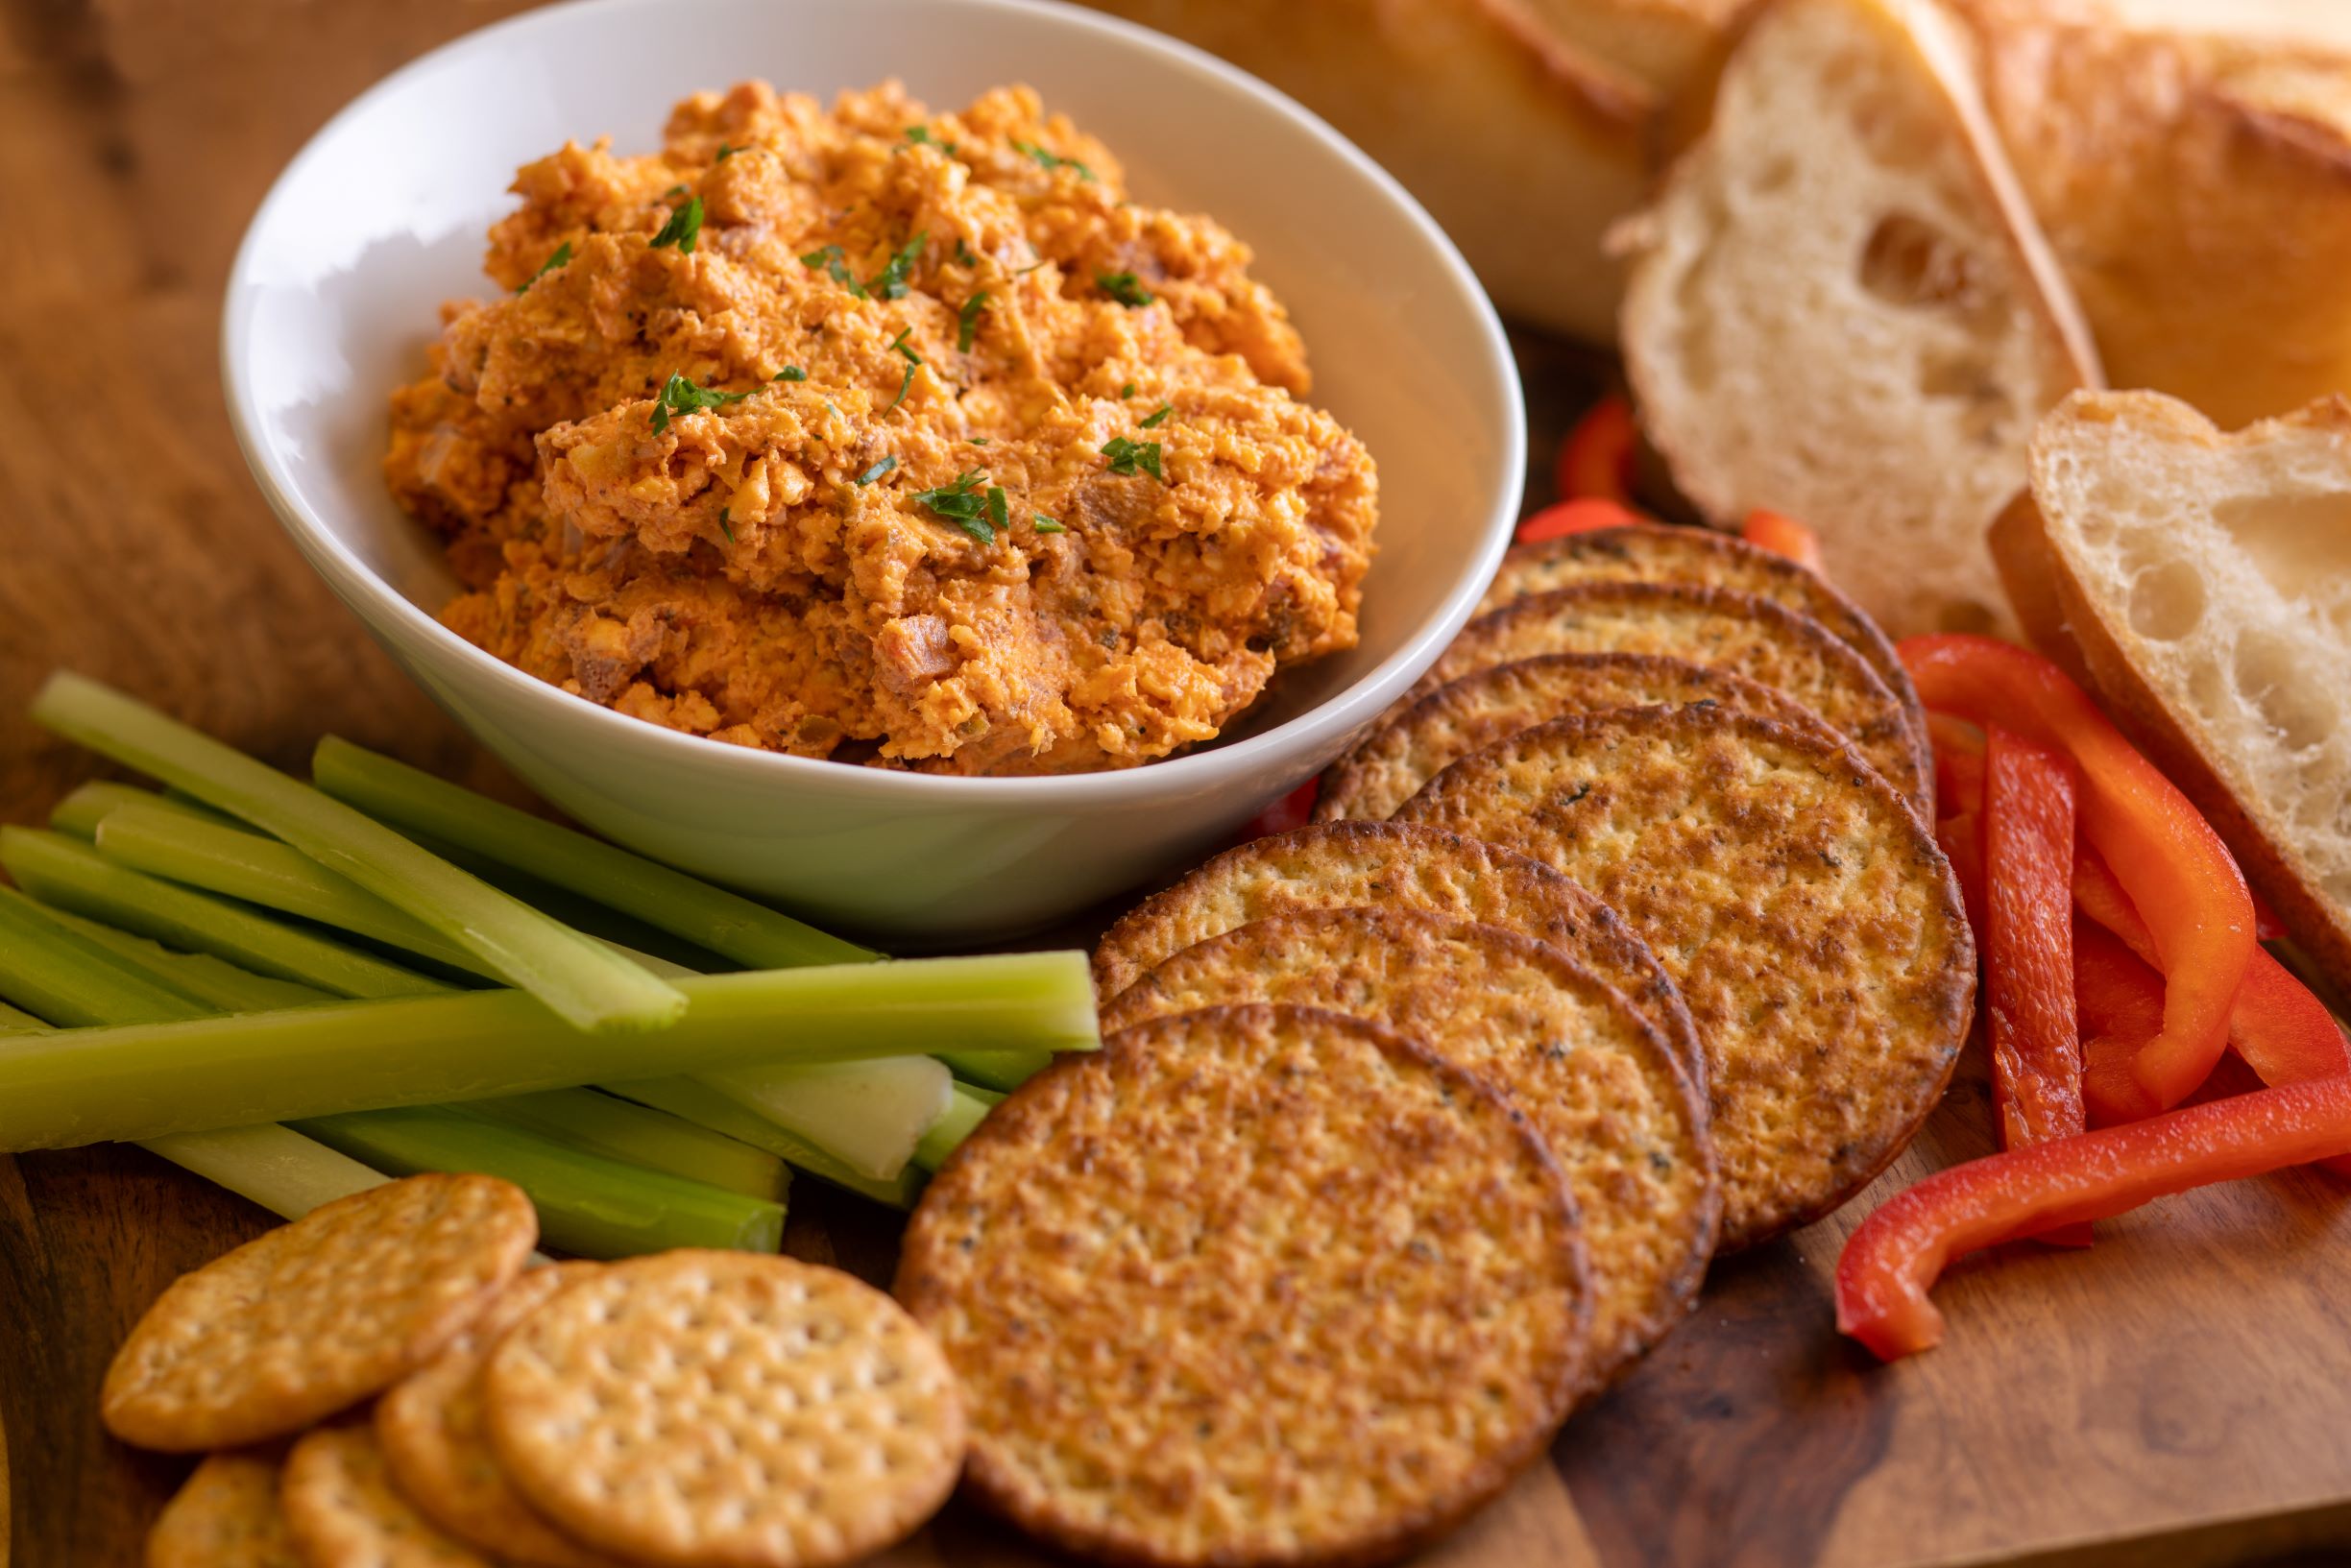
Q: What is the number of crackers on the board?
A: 12